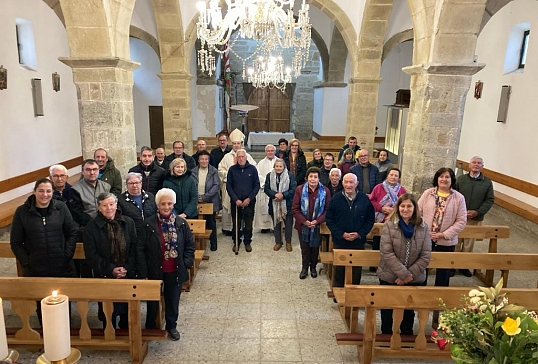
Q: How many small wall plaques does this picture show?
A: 3